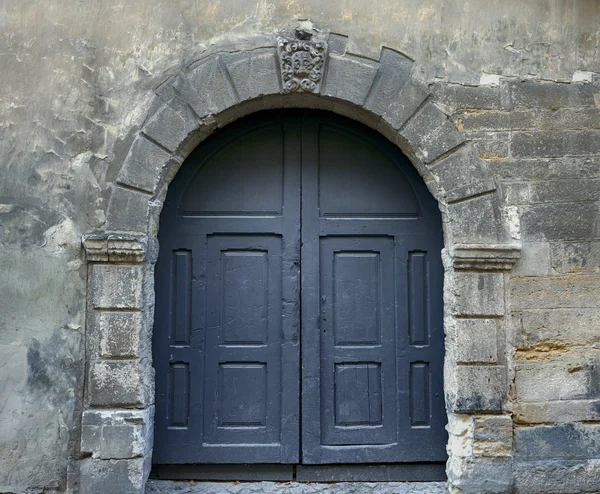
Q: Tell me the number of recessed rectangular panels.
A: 8